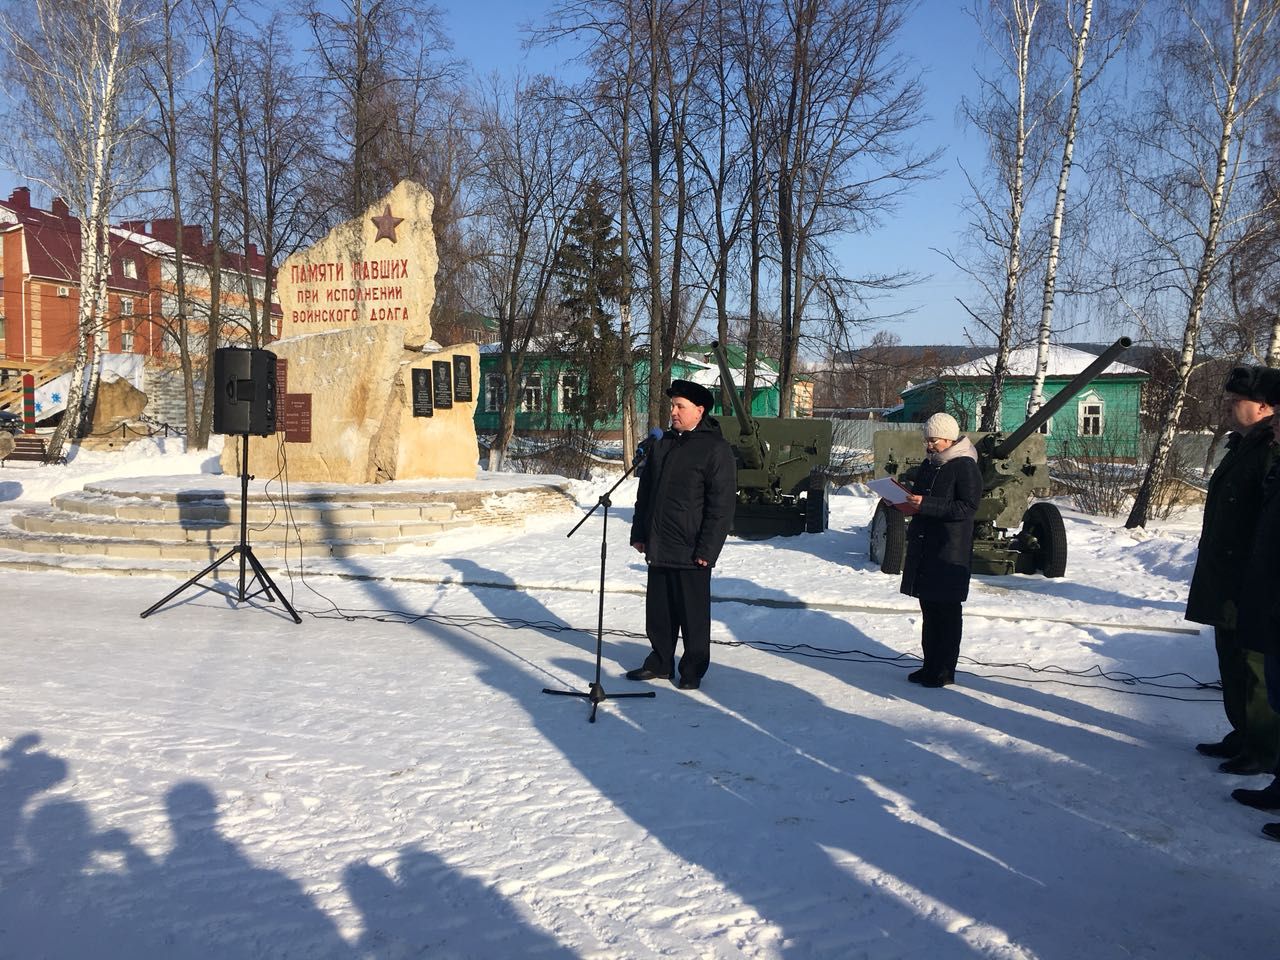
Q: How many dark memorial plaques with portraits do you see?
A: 3